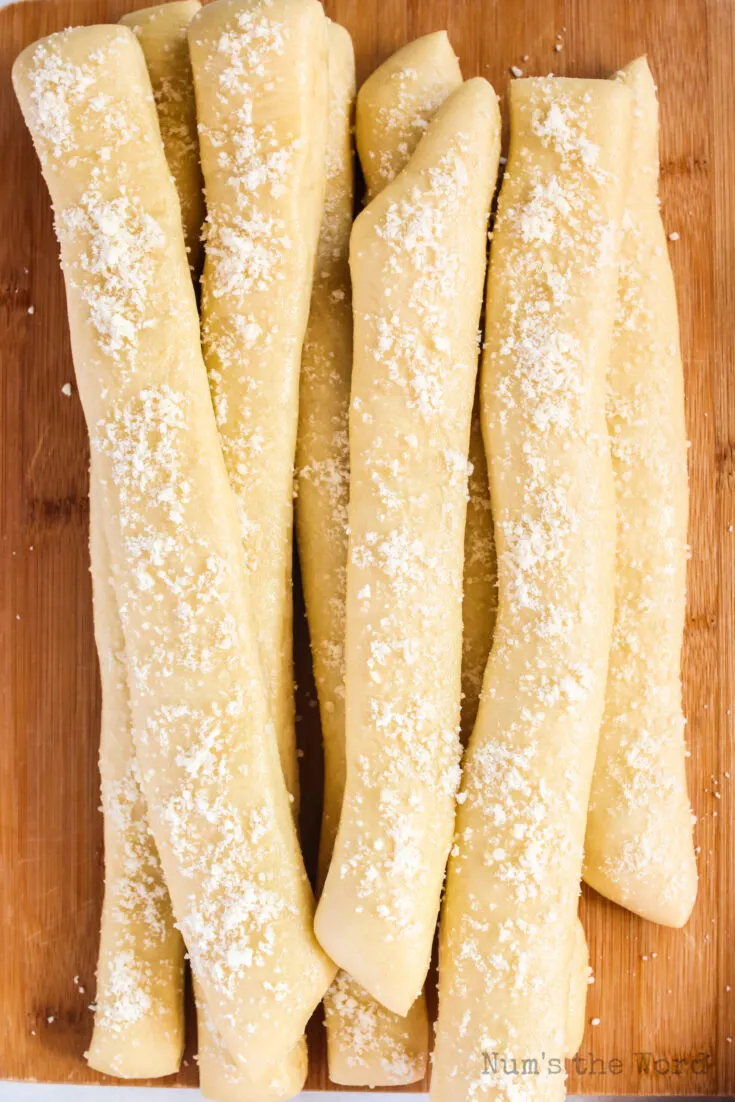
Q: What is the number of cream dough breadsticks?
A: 8